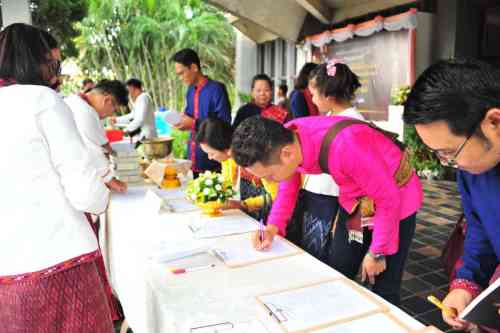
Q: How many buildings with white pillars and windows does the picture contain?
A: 1